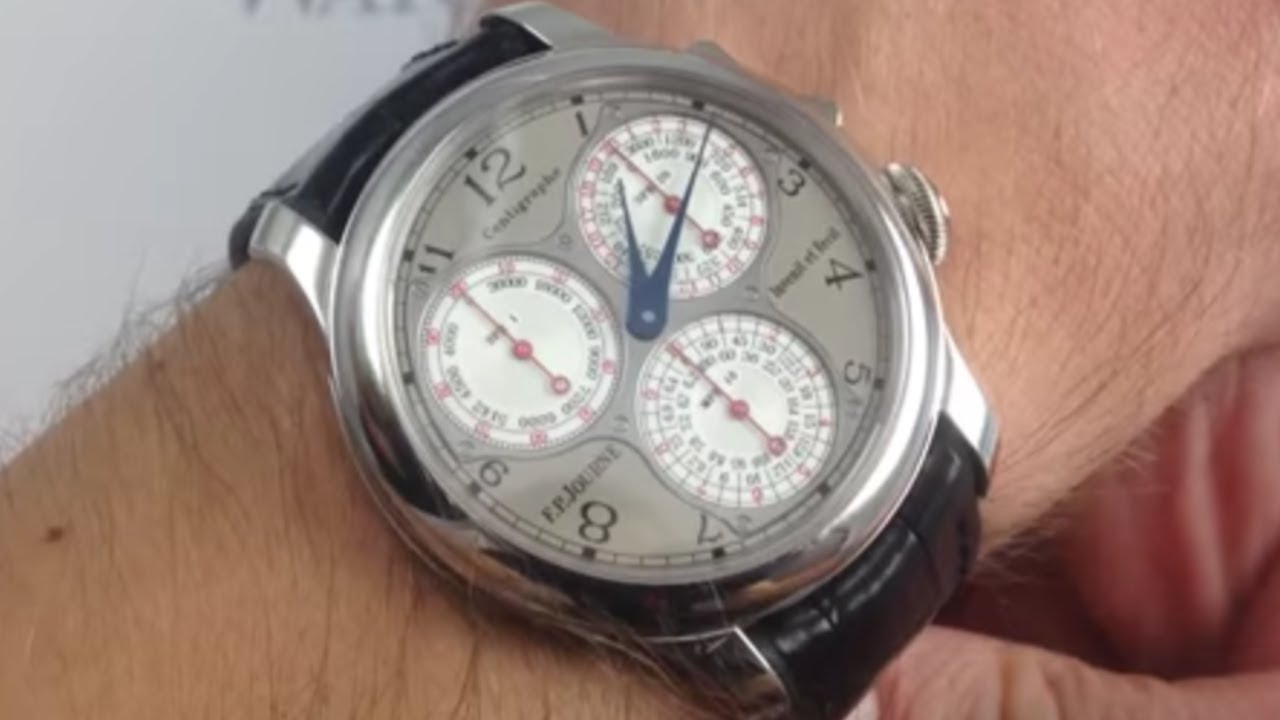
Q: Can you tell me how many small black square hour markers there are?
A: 12